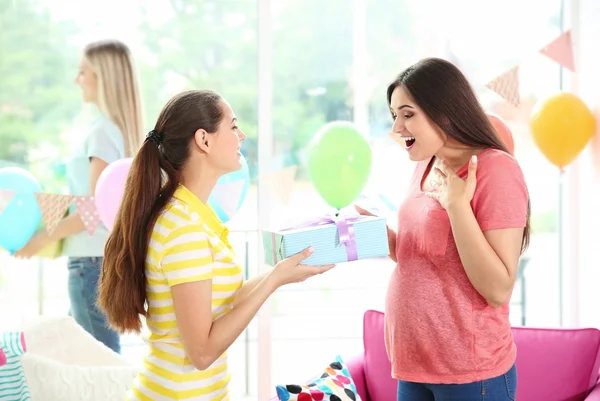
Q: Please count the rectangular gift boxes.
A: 1